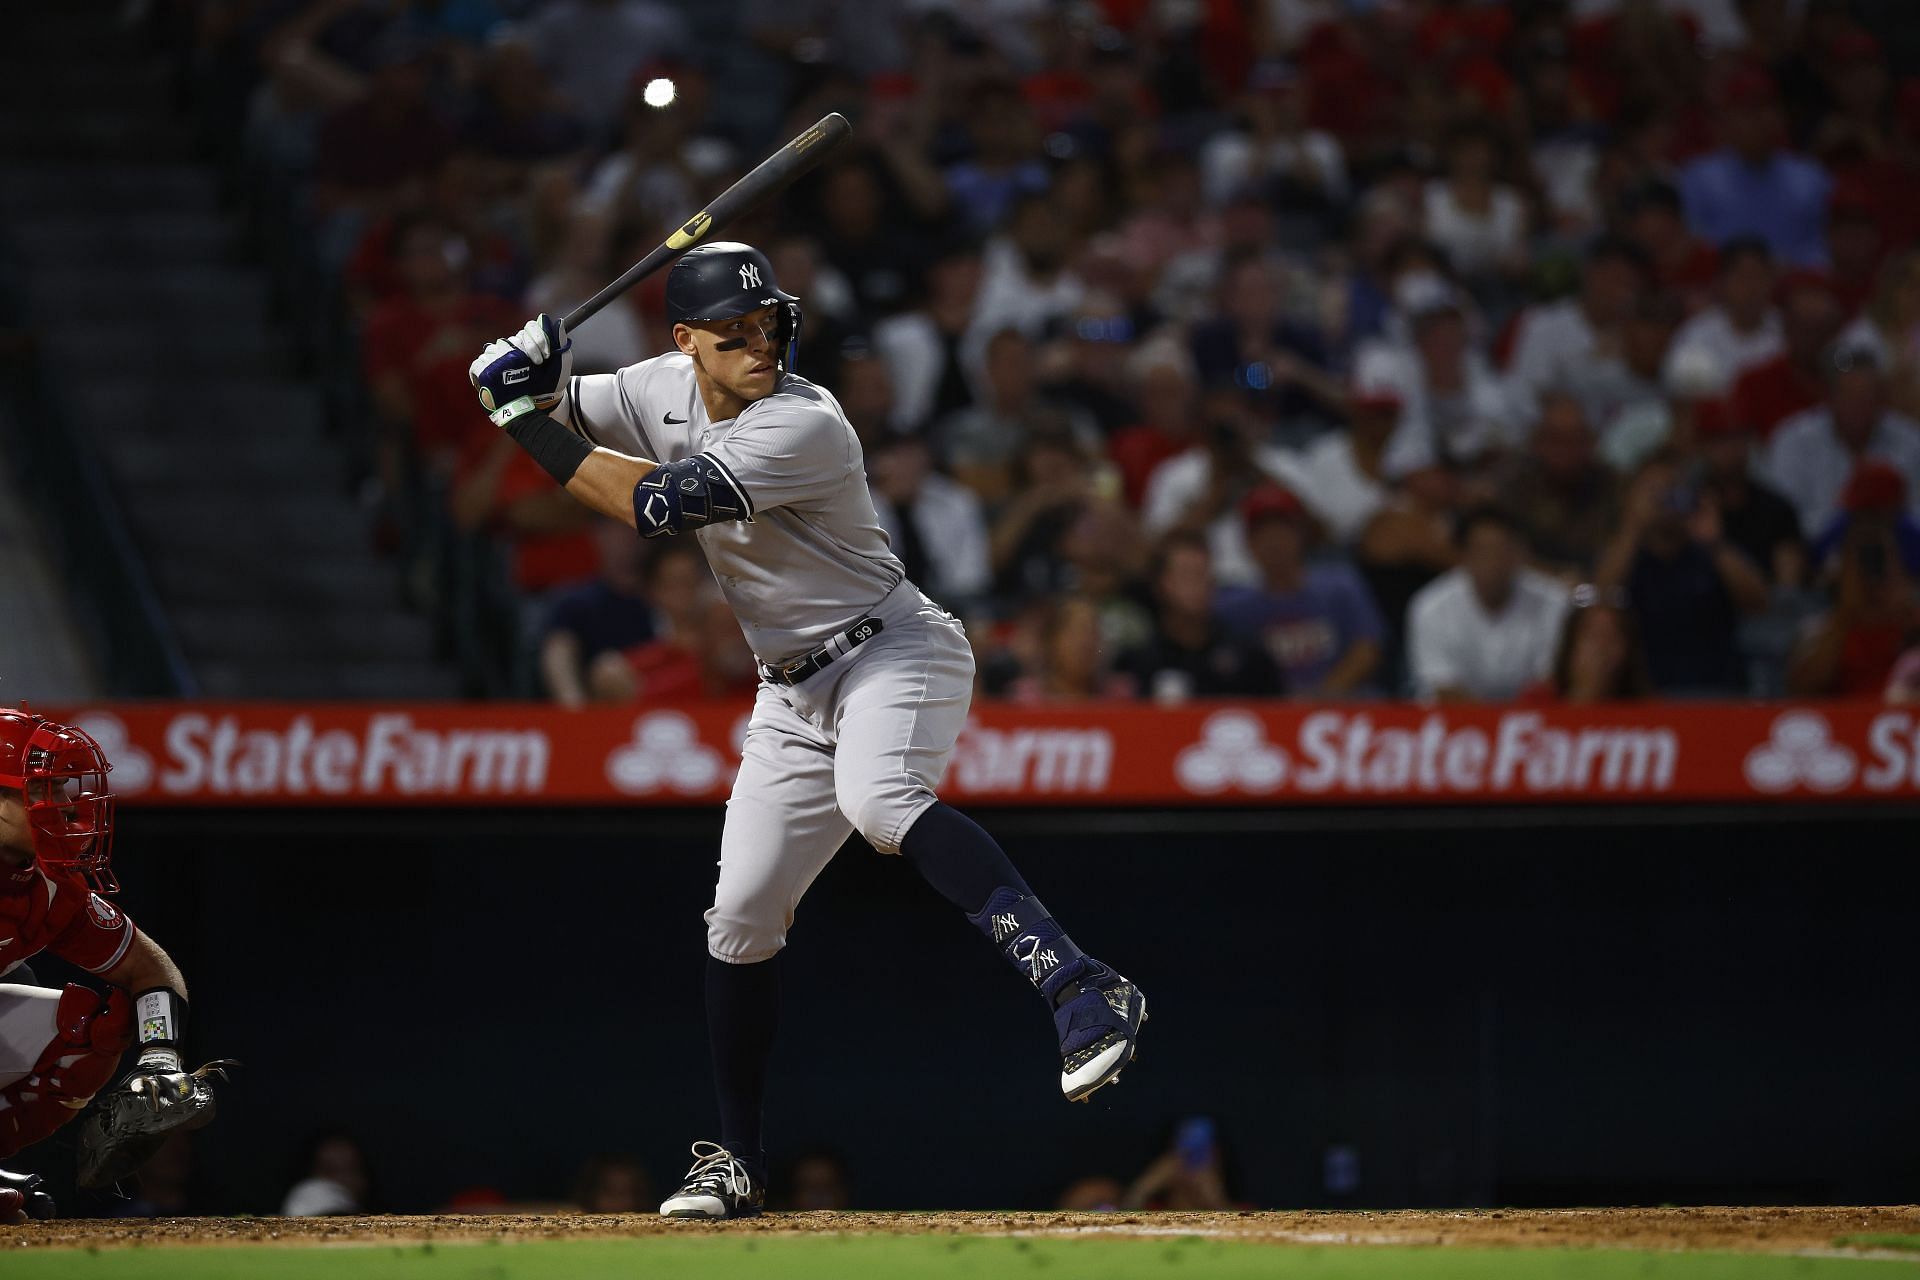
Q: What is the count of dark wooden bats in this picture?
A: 1